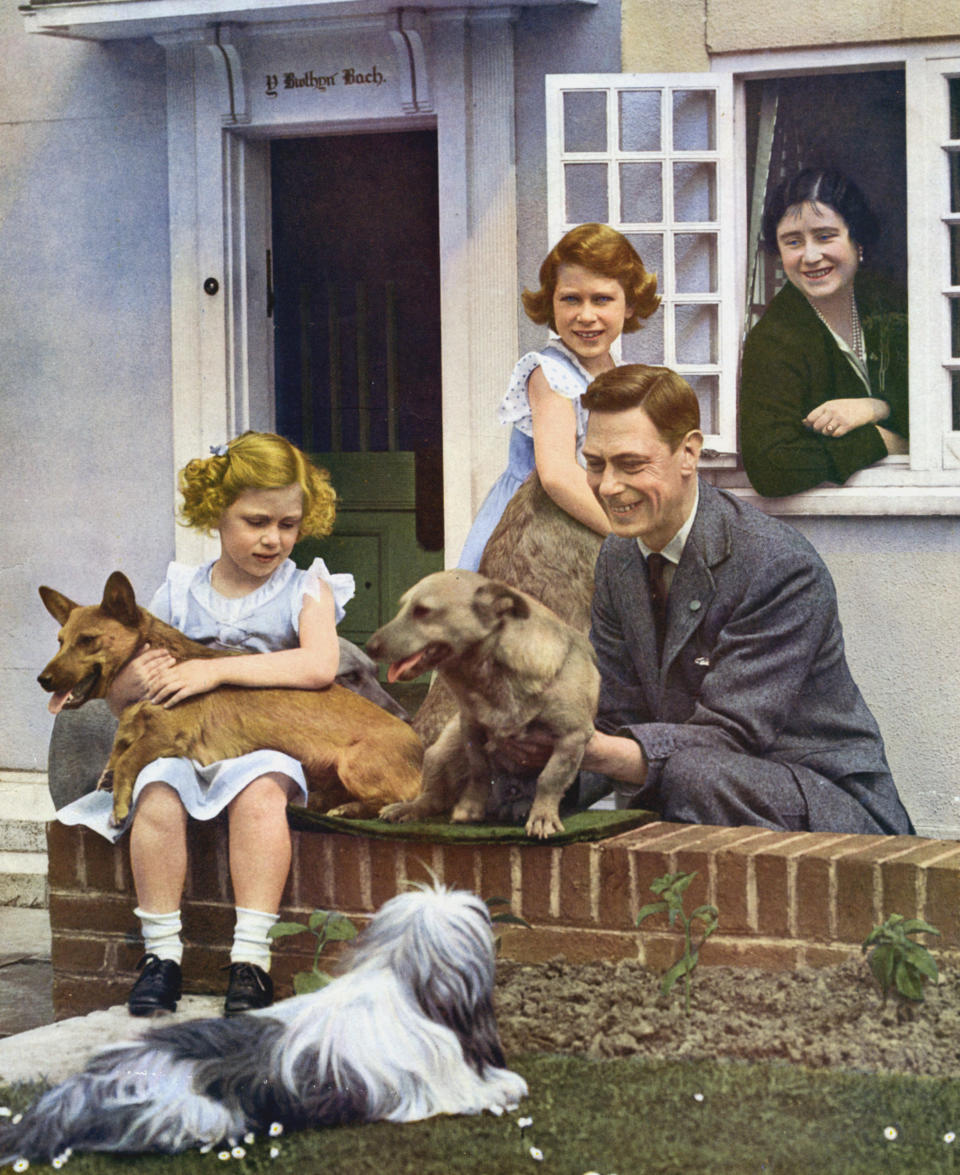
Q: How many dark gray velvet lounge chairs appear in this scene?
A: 0